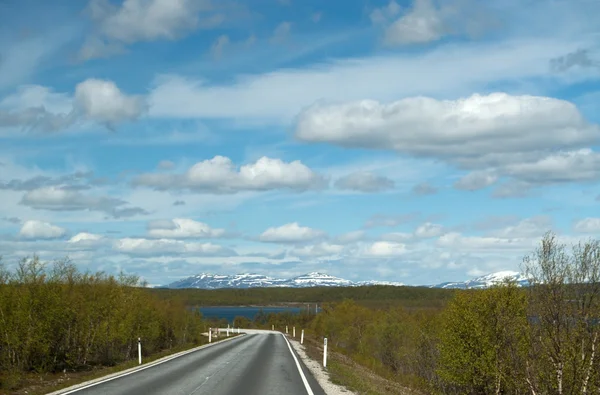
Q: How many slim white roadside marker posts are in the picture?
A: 10